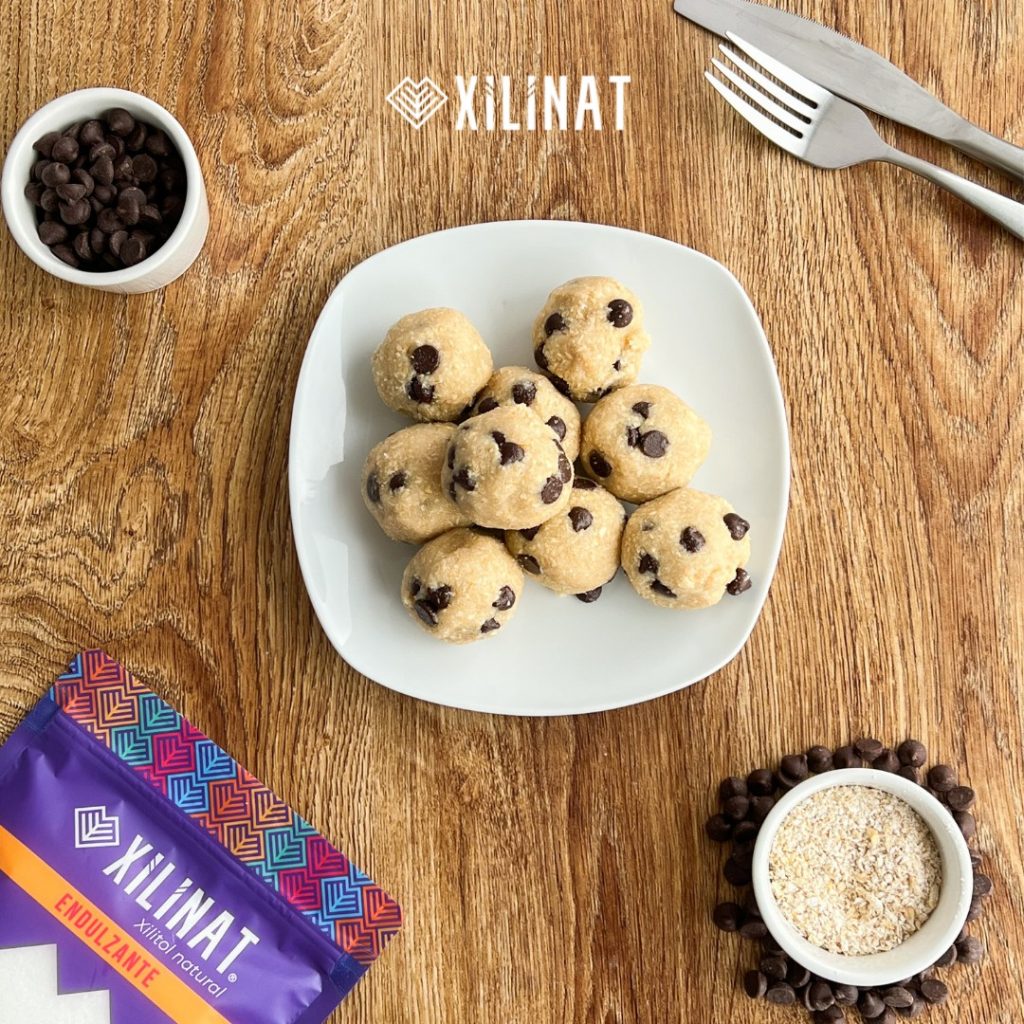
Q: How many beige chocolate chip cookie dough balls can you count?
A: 9